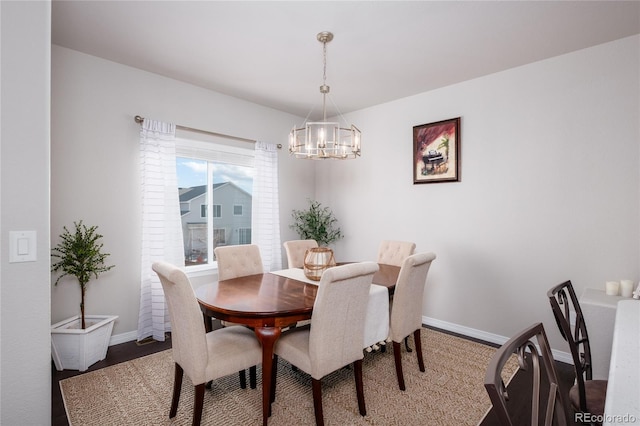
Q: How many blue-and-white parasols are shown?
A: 0